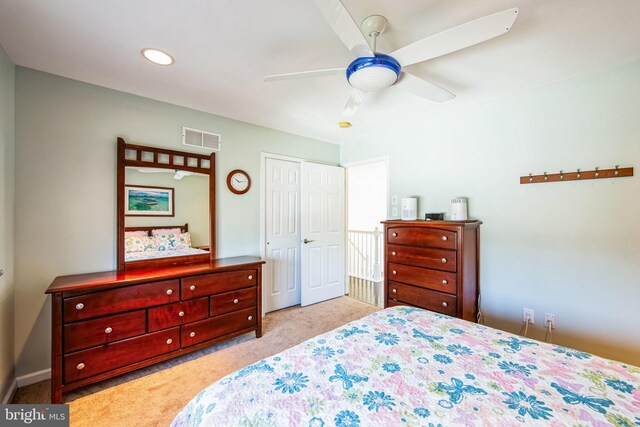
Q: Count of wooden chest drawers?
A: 2